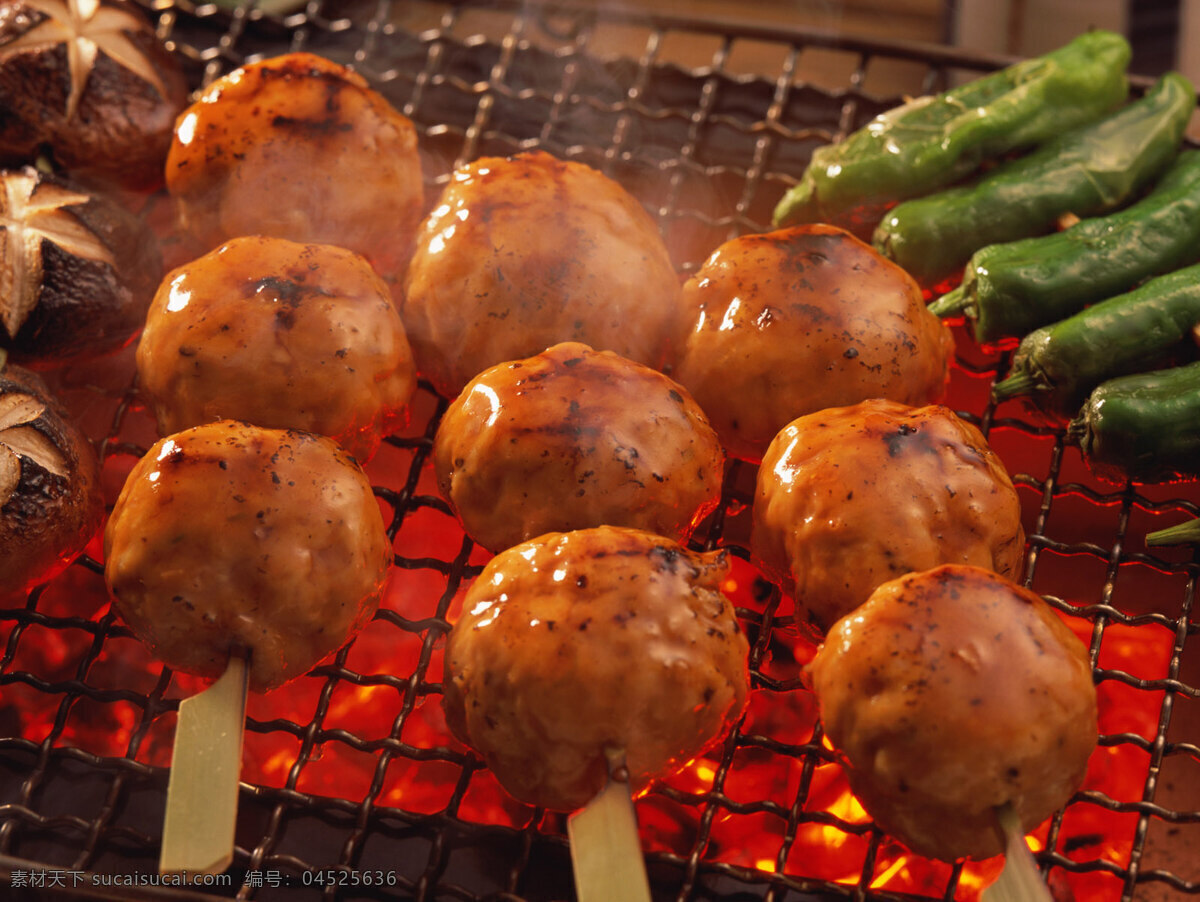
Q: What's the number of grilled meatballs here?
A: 9